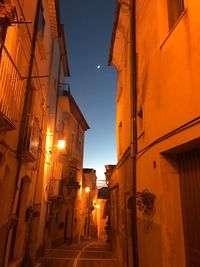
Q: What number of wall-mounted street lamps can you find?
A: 3